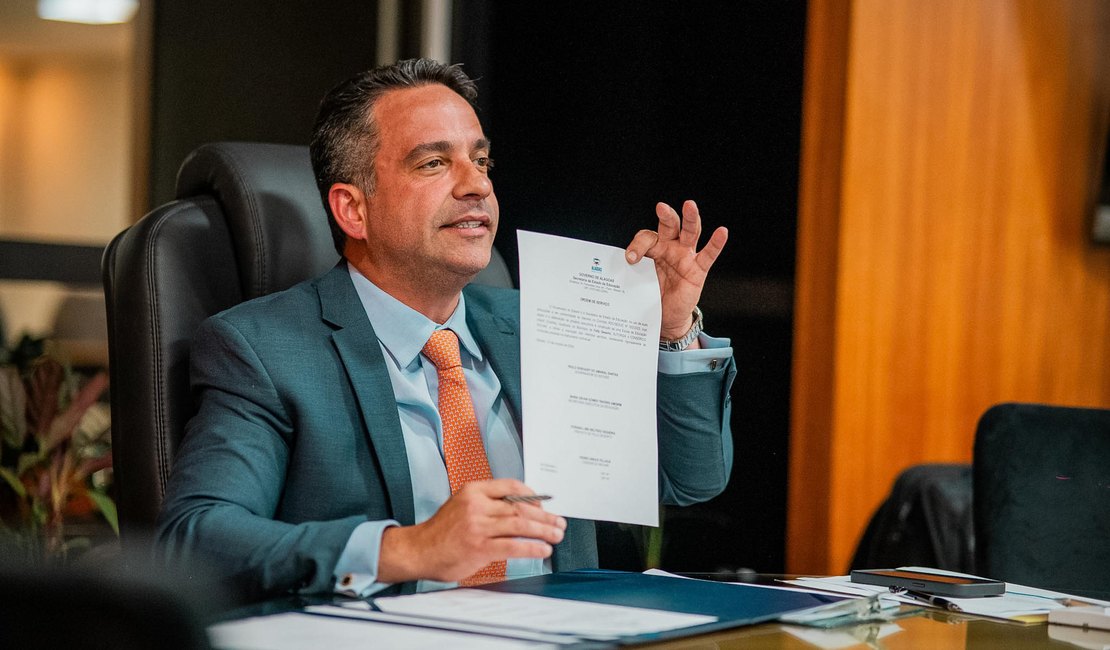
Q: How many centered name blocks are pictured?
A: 4